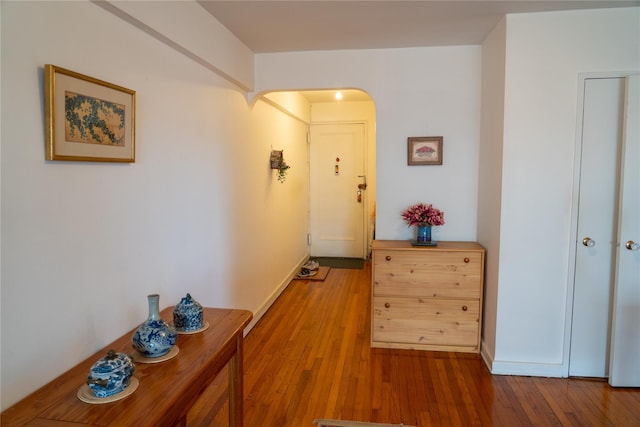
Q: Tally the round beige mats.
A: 3